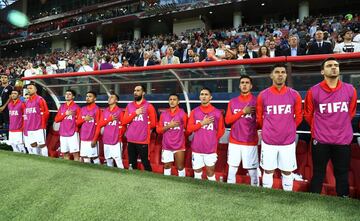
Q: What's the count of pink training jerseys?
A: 11